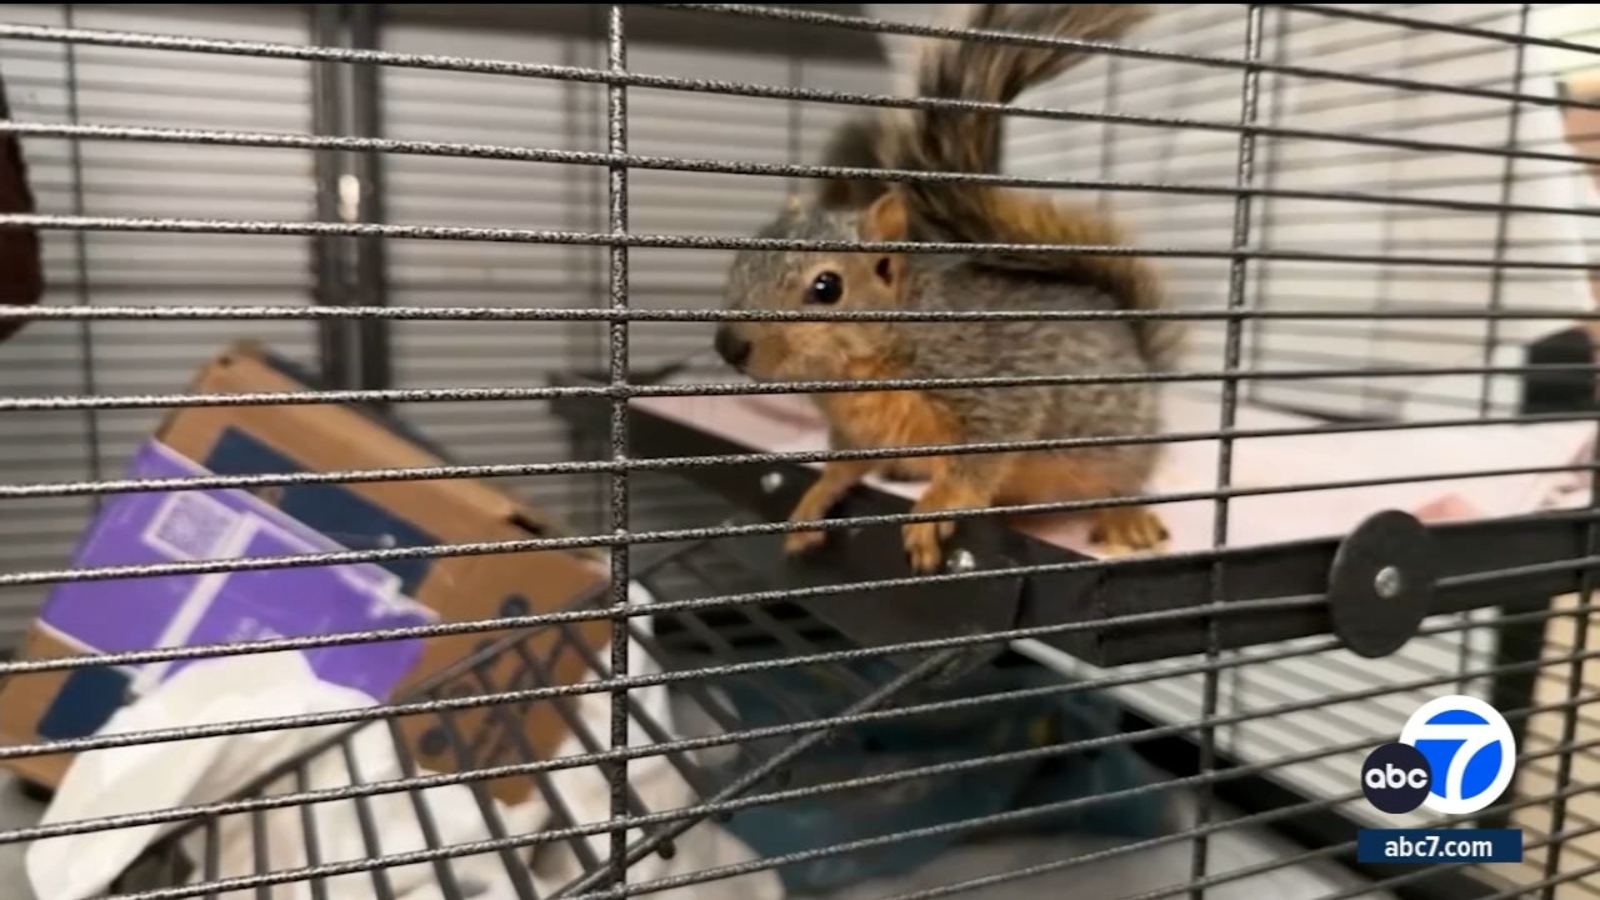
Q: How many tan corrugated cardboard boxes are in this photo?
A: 1